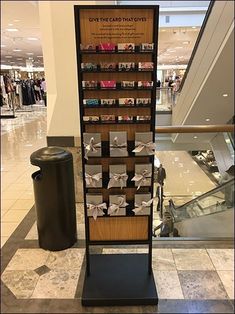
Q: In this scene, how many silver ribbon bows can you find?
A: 9